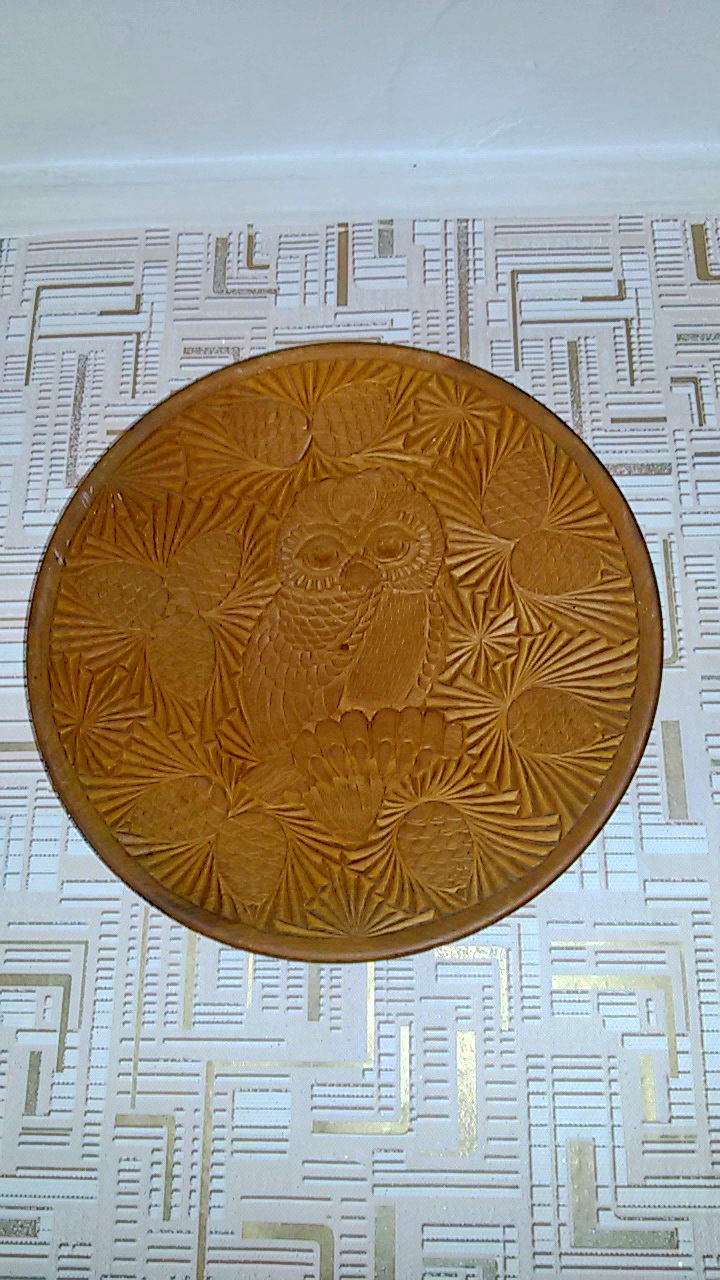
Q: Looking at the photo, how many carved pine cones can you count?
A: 11